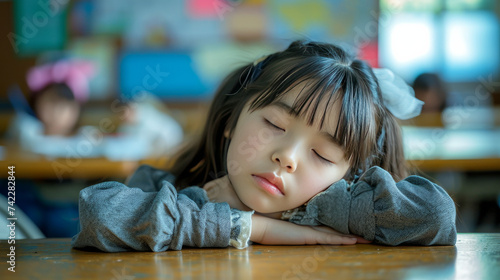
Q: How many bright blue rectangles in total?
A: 1